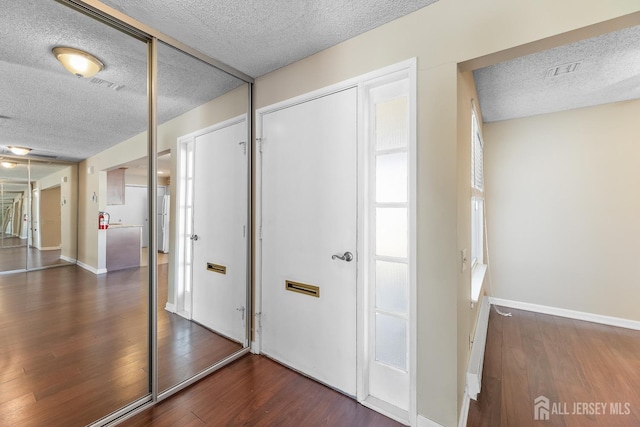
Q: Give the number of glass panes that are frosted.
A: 5